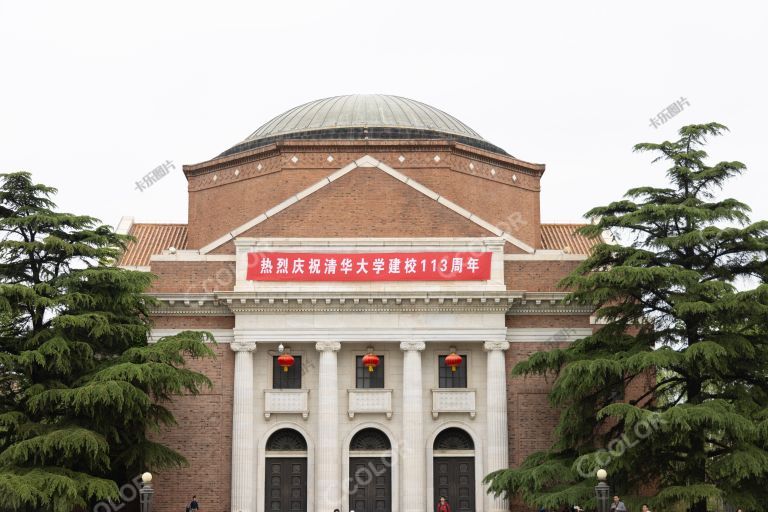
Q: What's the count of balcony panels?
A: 3